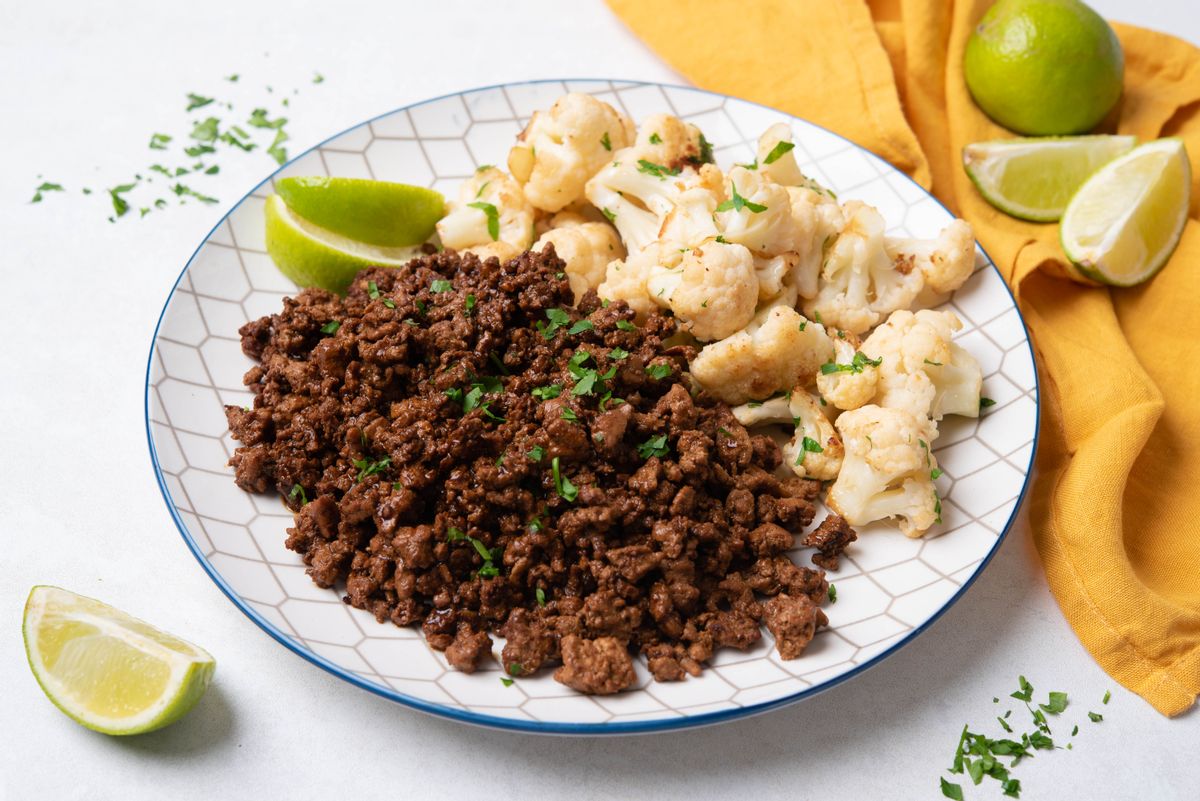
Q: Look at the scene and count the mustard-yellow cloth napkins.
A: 1